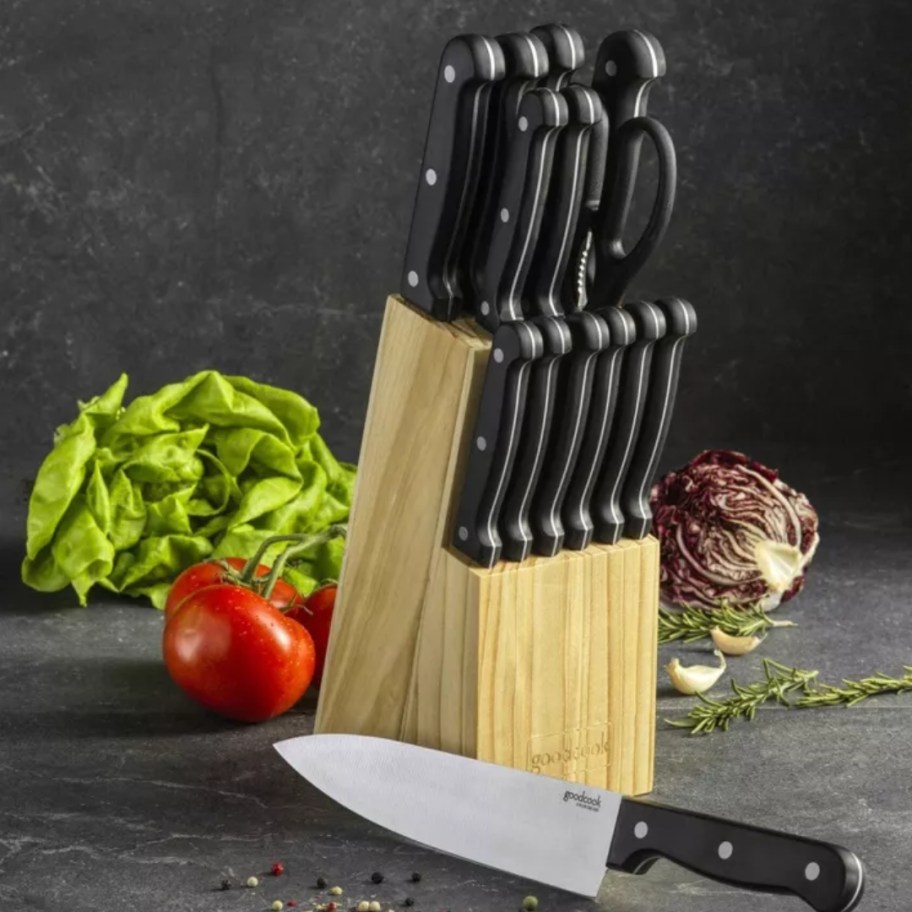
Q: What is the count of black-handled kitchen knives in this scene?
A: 13